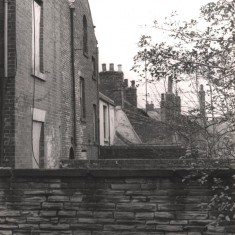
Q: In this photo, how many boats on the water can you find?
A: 0